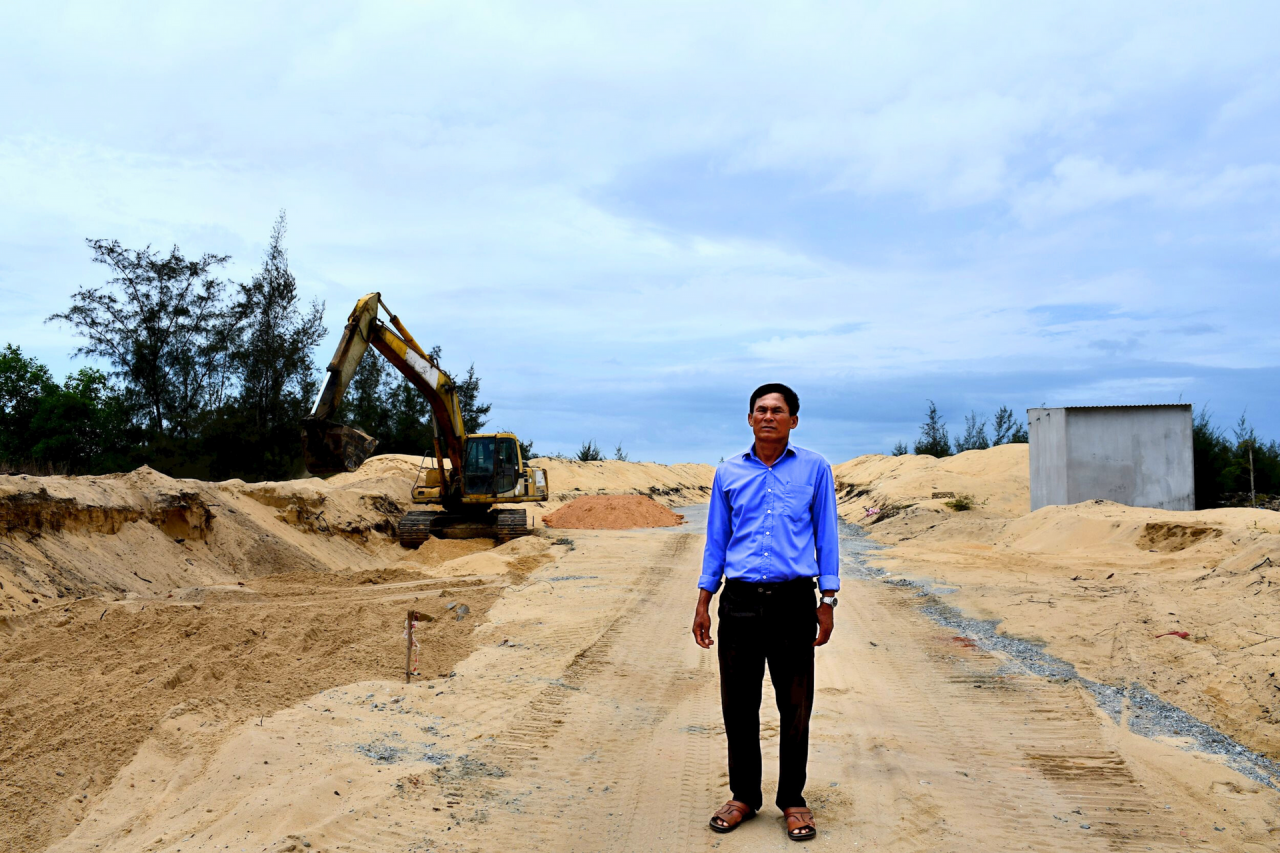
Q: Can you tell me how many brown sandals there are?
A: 2